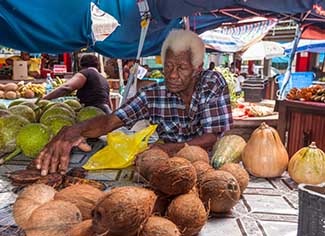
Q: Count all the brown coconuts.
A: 13